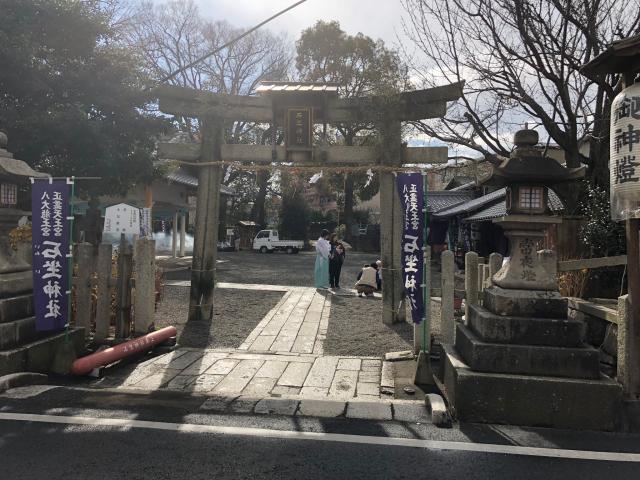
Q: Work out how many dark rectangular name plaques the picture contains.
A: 1